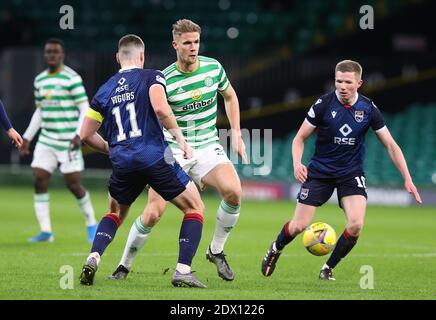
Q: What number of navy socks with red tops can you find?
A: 4